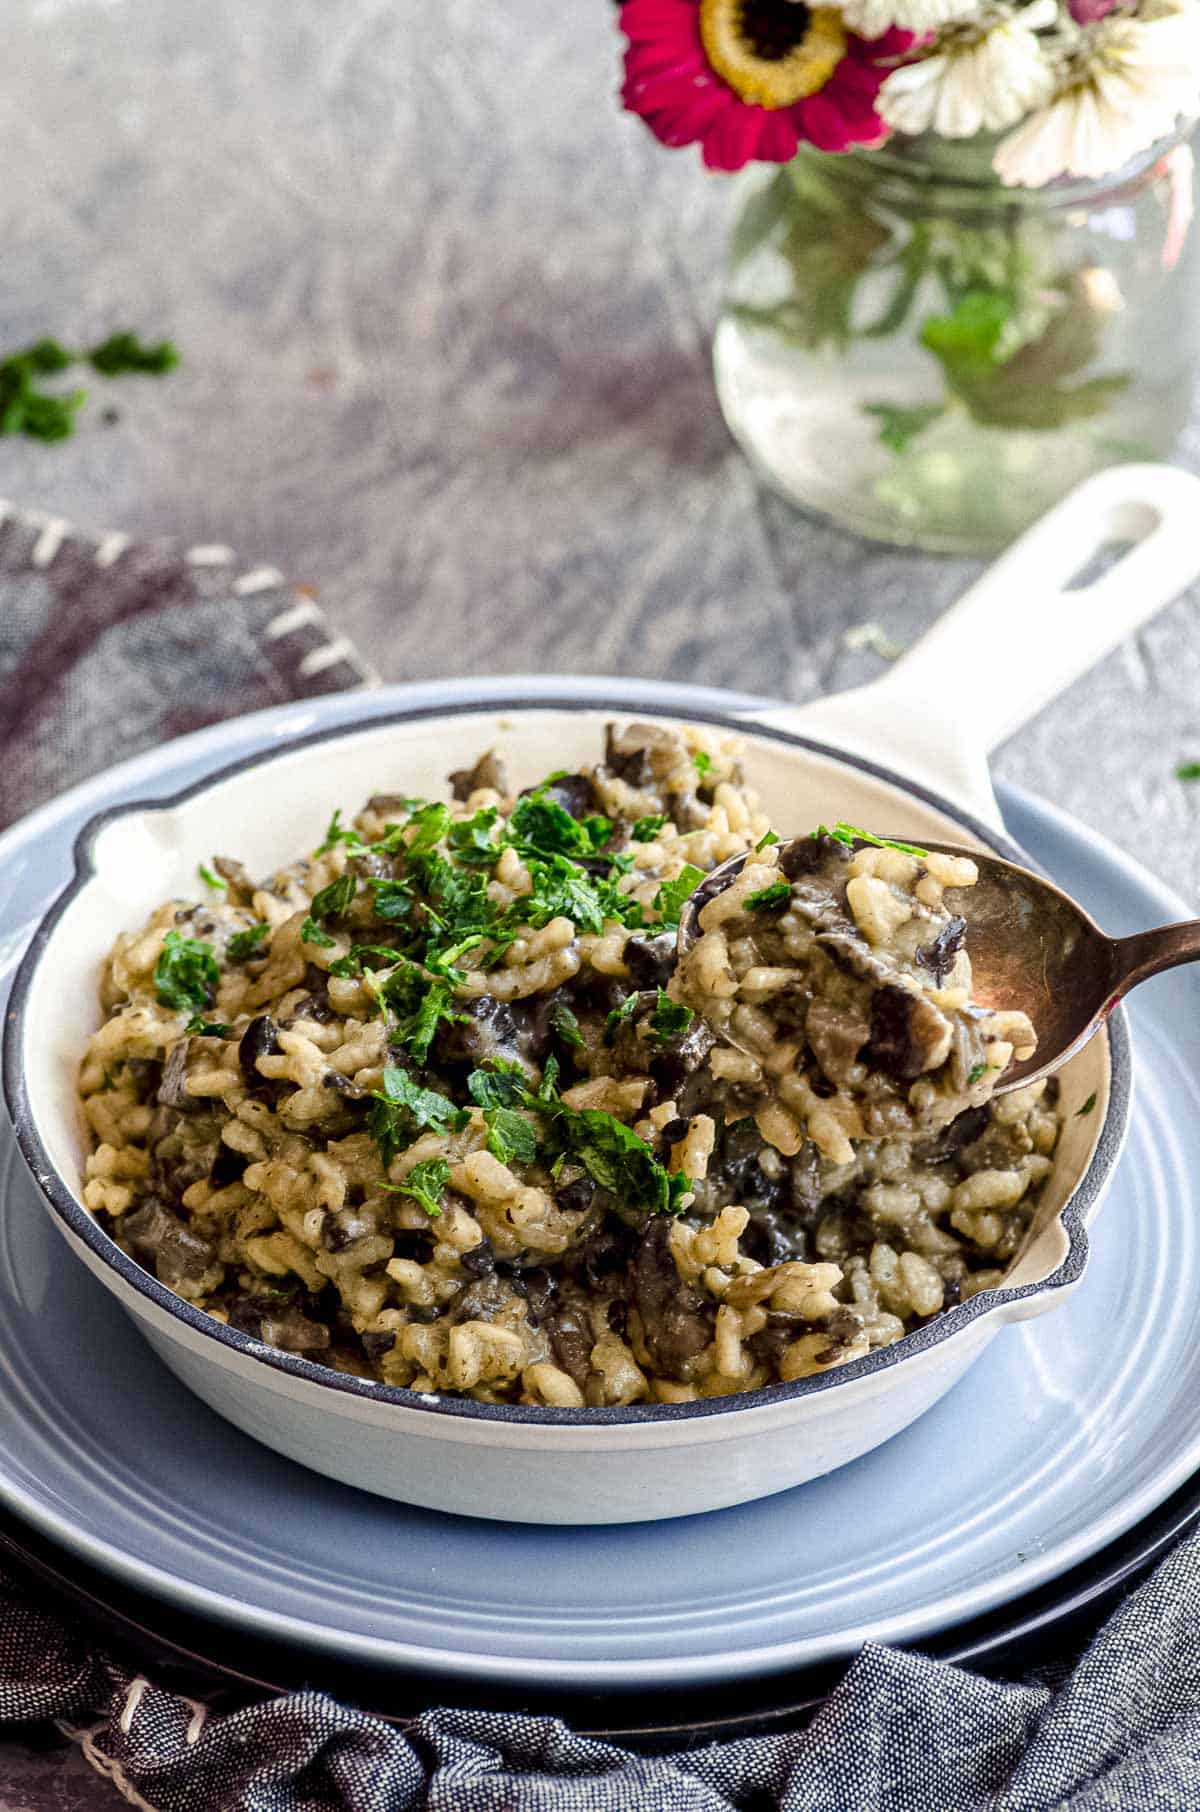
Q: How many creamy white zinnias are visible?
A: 3